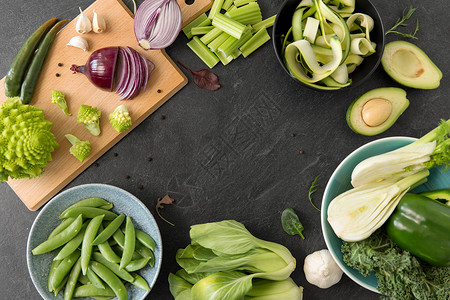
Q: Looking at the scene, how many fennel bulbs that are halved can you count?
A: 2